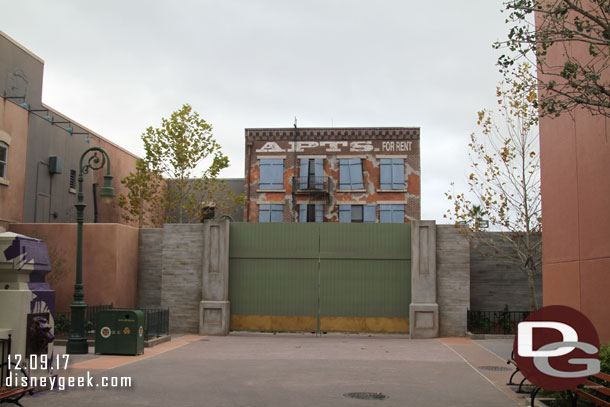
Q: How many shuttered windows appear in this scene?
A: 8